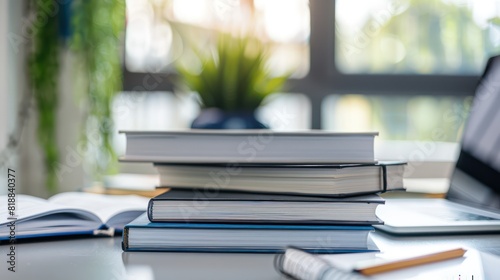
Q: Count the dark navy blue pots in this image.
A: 1